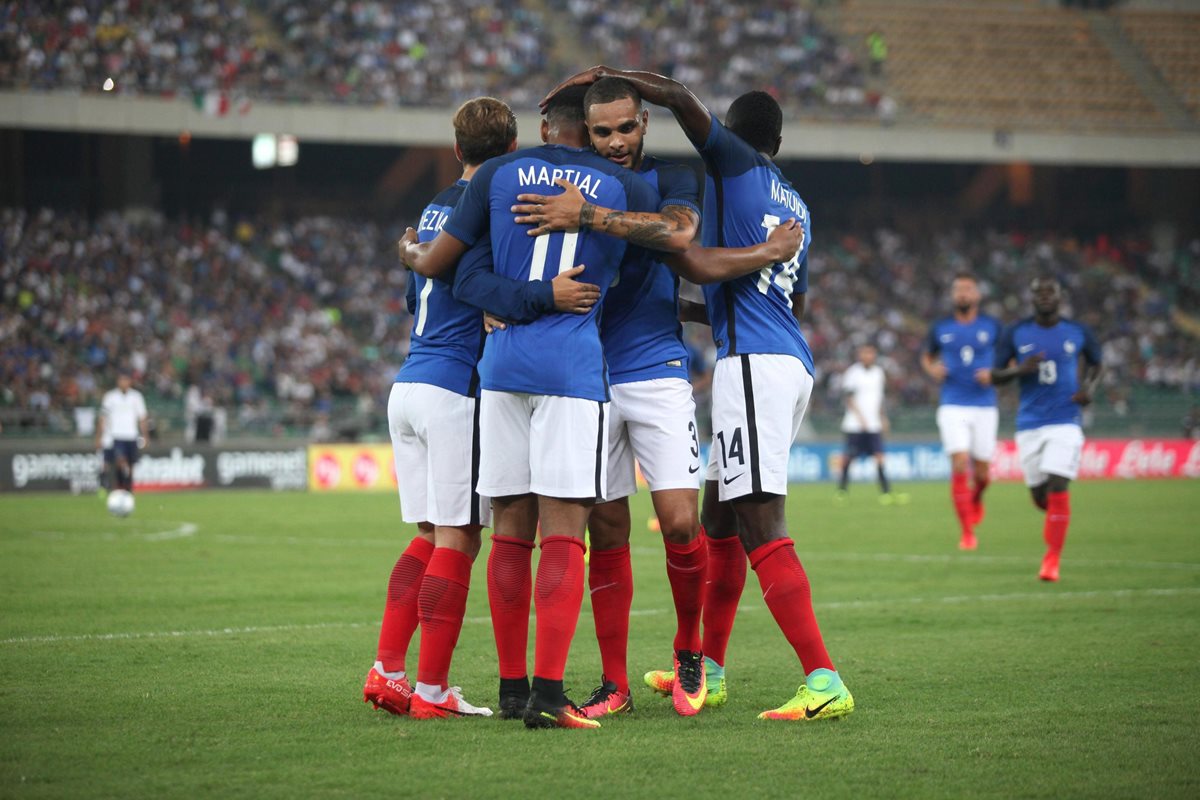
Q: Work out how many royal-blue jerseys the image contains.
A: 6